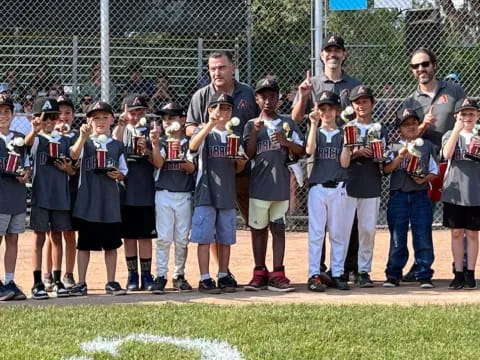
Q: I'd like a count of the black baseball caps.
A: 13